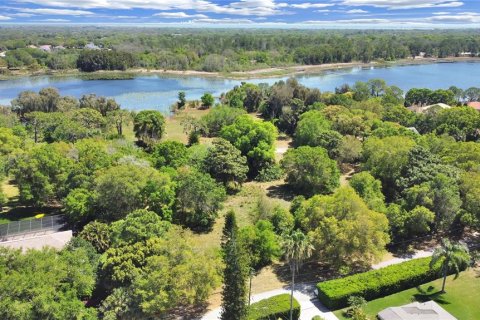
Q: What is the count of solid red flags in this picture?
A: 0